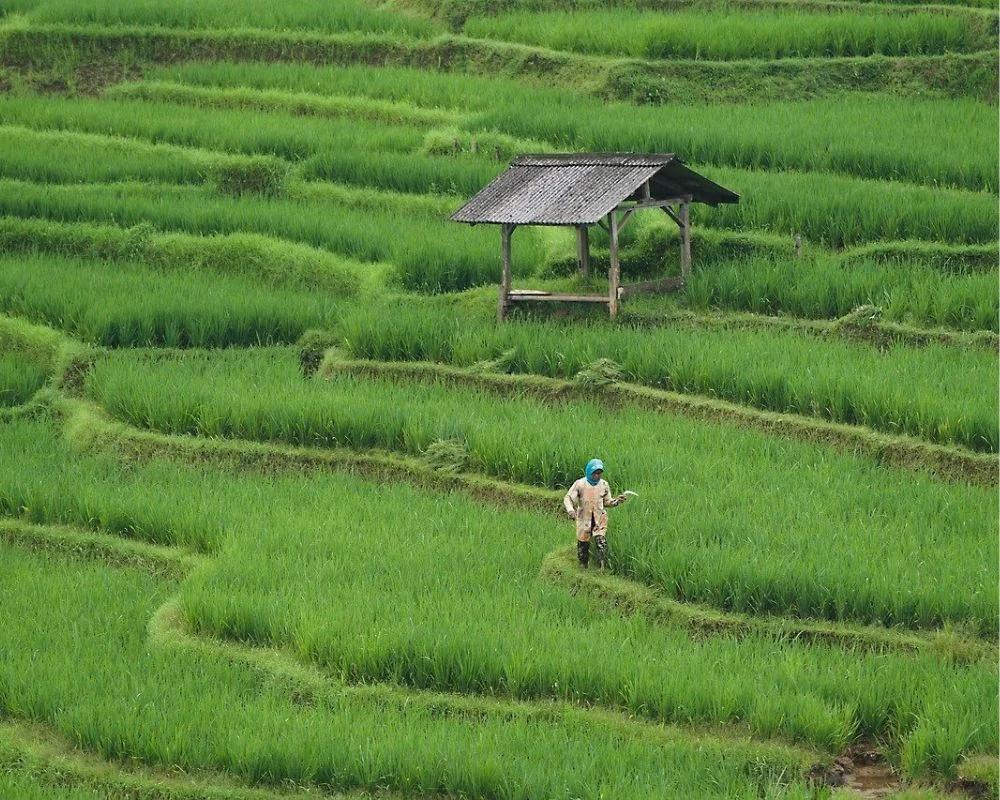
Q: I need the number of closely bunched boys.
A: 0